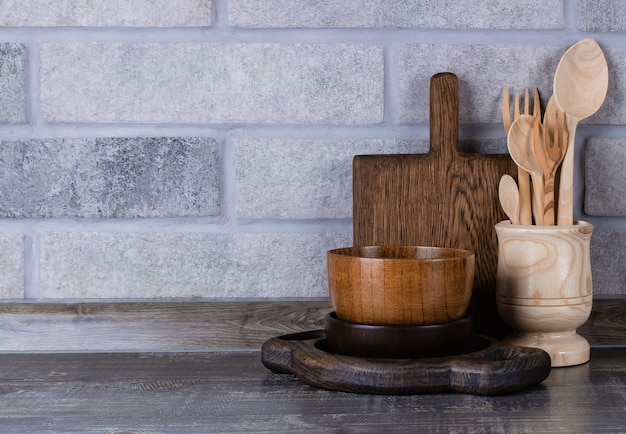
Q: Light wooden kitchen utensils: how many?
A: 6